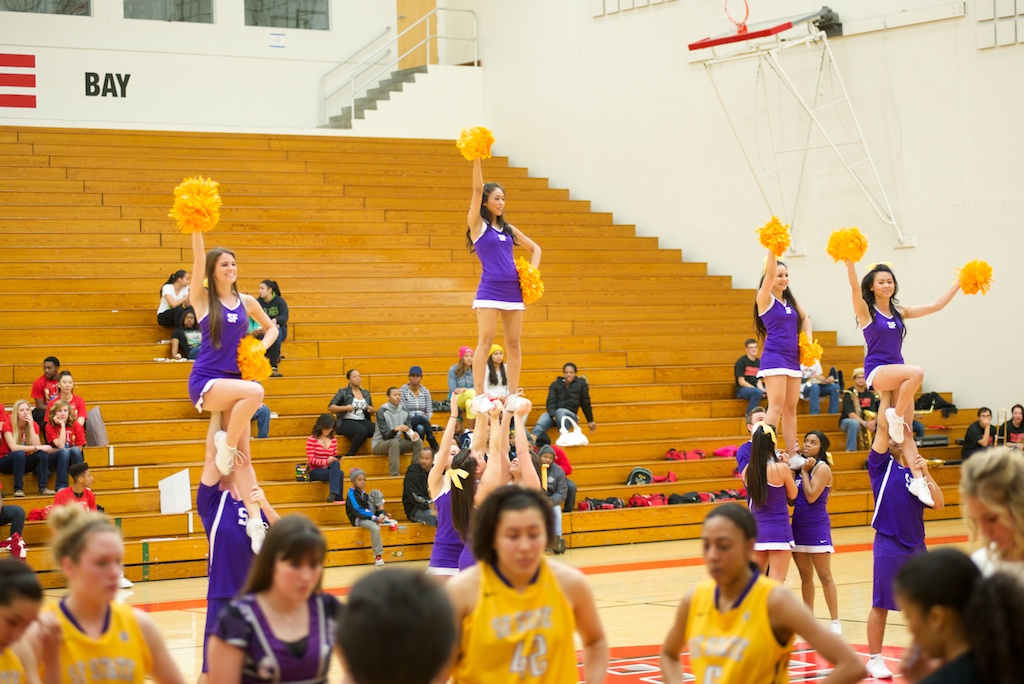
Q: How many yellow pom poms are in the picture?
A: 8